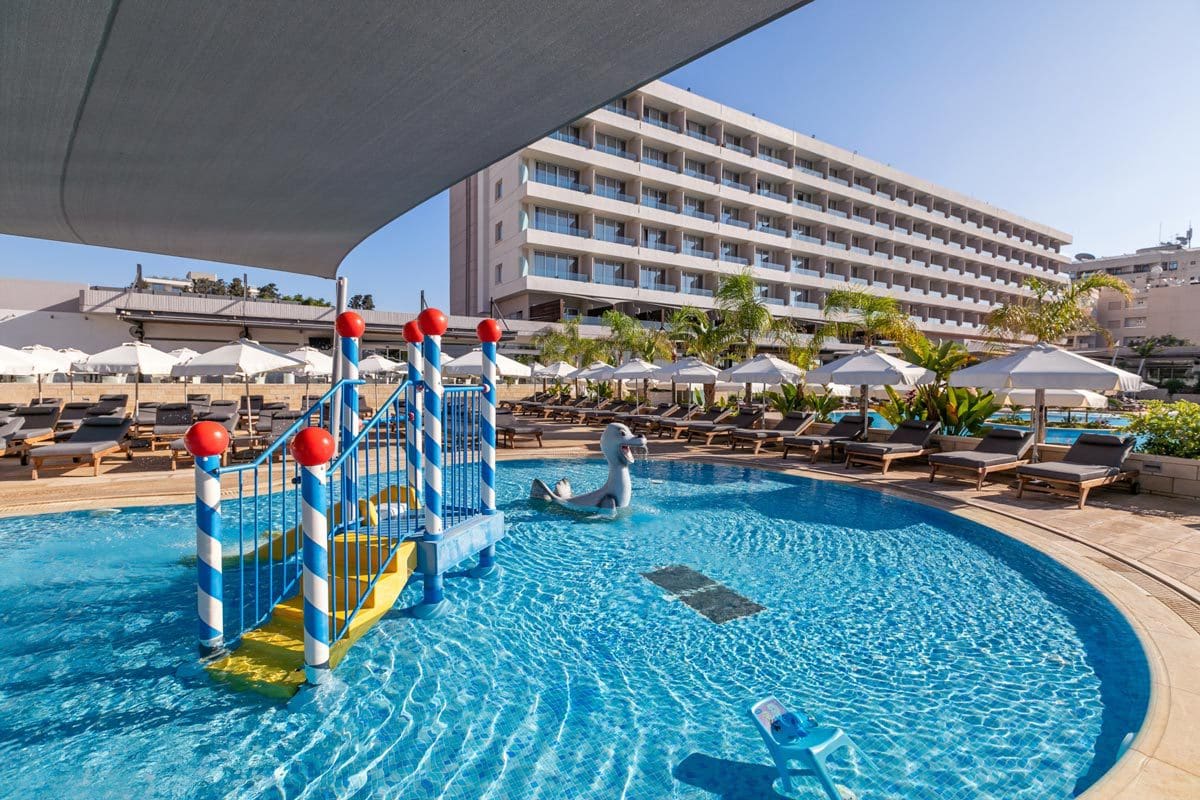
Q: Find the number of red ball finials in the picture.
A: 6